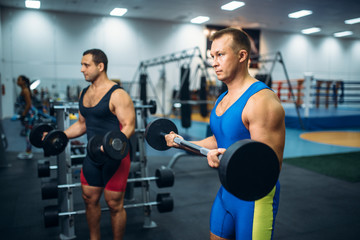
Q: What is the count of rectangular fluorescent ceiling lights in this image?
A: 8